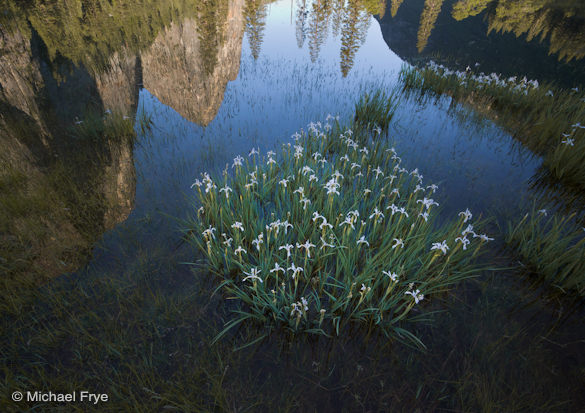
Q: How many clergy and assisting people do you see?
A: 0